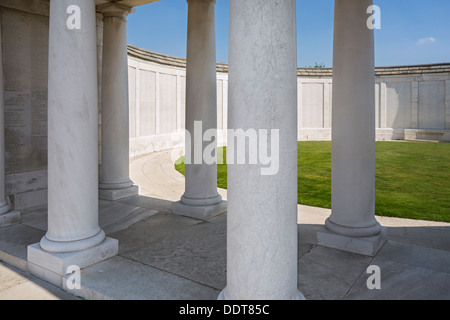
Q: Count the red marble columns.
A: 0